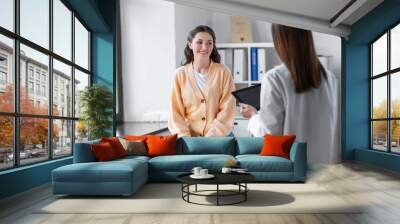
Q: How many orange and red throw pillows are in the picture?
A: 5